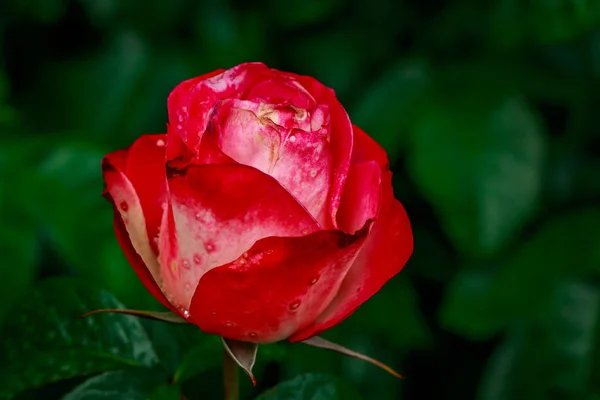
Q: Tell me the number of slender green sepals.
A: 3